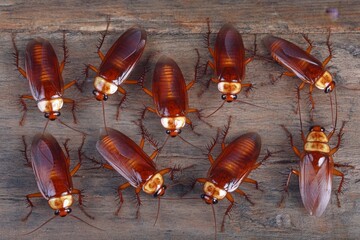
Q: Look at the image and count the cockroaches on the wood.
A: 9